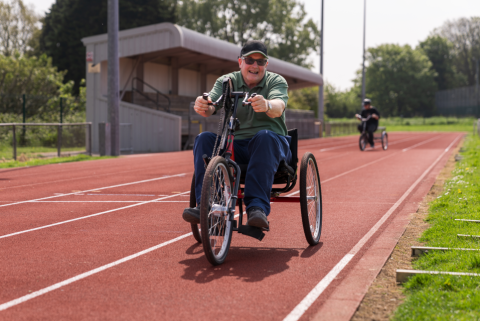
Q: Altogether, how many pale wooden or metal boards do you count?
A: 4